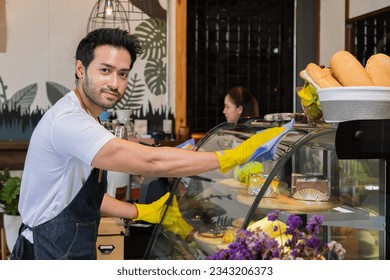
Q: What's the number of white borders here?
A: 1